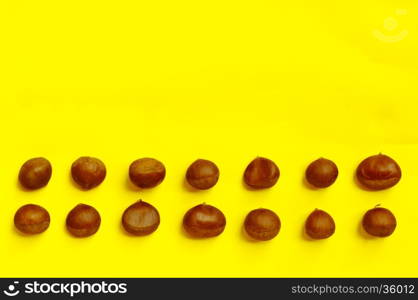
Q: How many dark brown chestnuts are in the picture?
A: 14